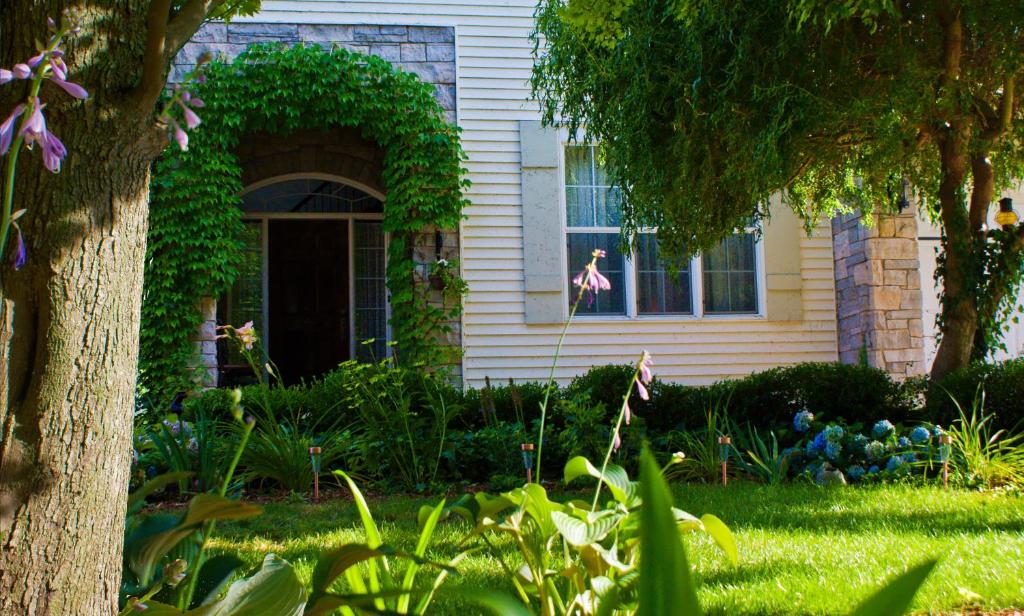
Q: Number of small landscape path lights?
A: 4